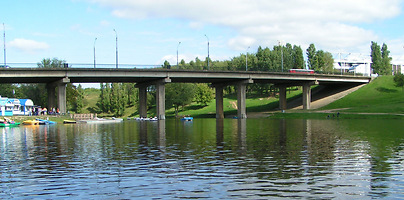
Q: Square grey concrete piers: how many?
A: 8